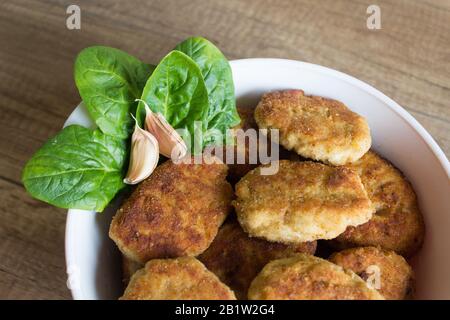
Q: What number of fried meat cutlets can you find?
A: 9